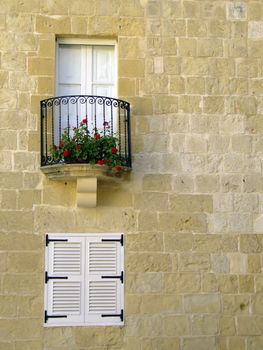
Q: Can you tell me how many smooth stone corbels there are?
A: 1